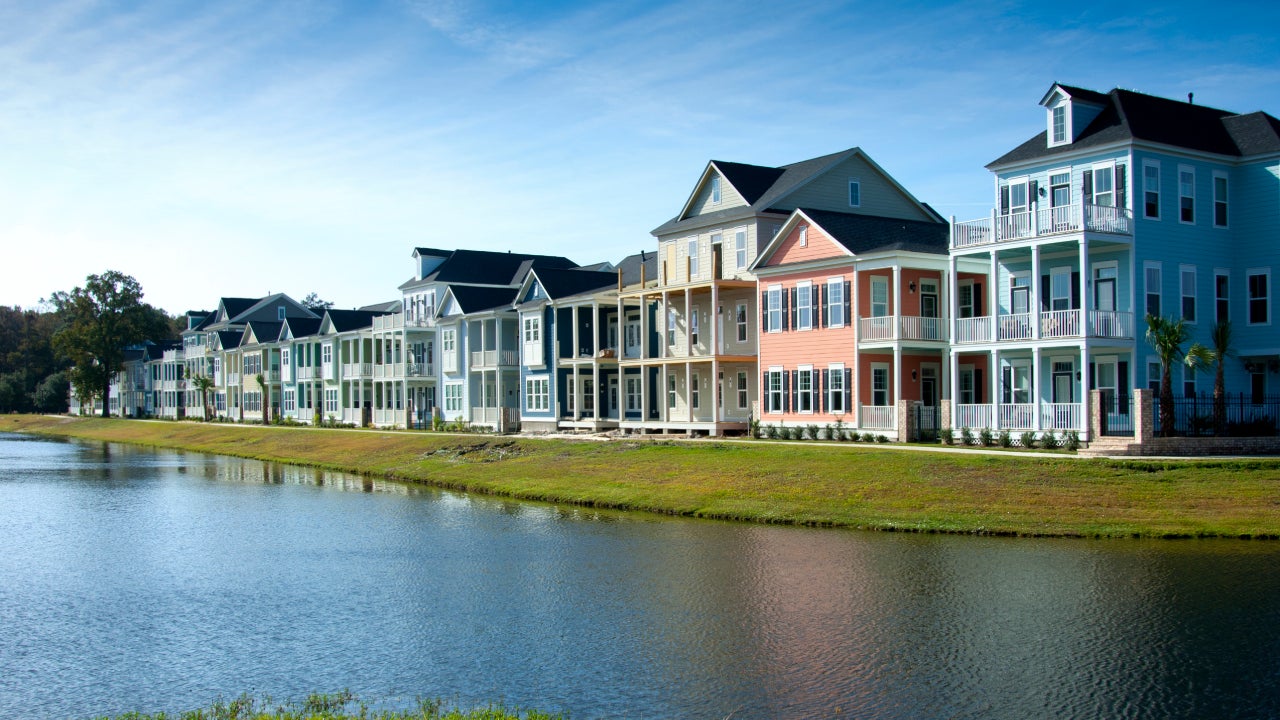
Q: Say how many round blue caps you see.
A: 0